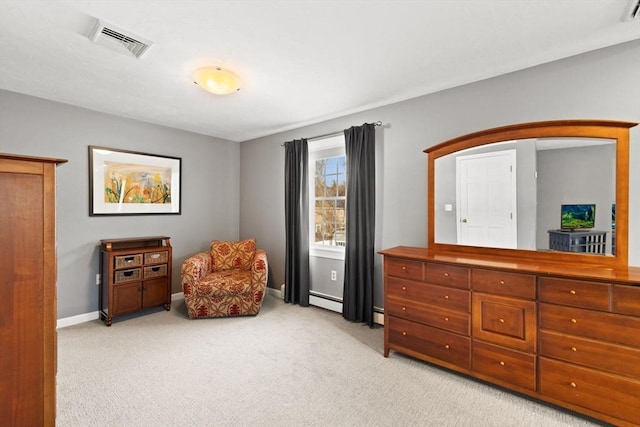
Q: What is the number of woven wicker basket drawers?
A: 4